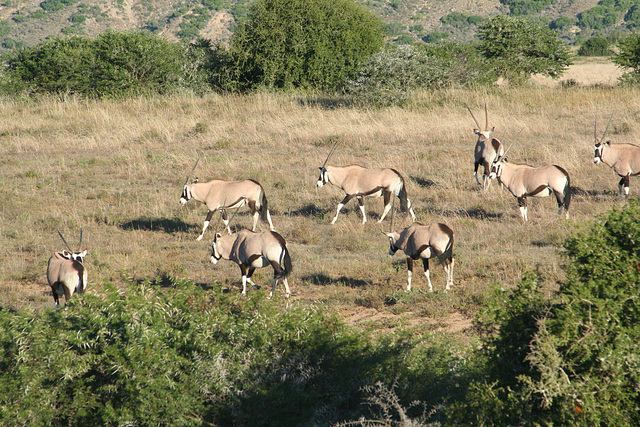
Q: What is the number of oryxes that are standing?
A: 8